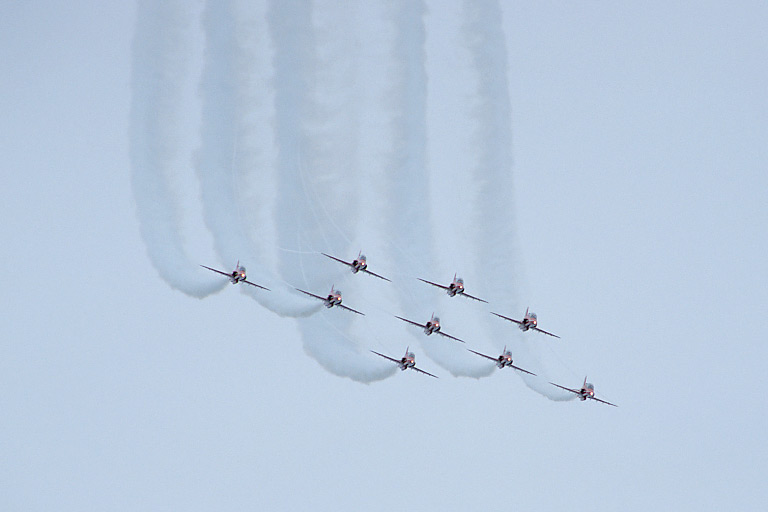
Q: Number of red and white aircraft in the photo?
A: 9